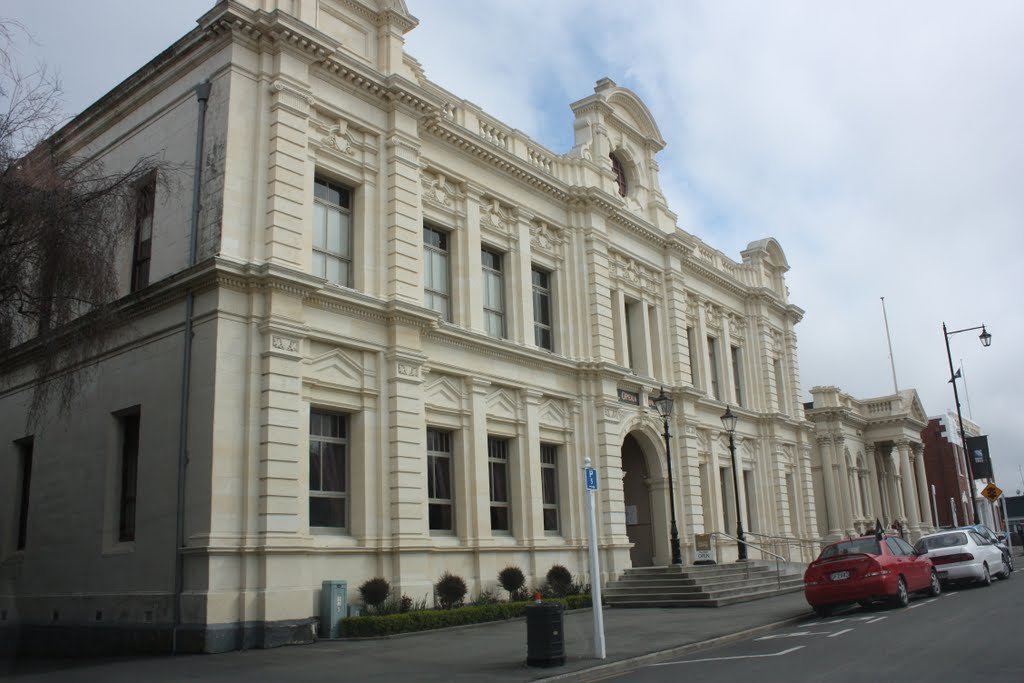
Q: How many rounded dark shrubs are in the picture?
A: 4